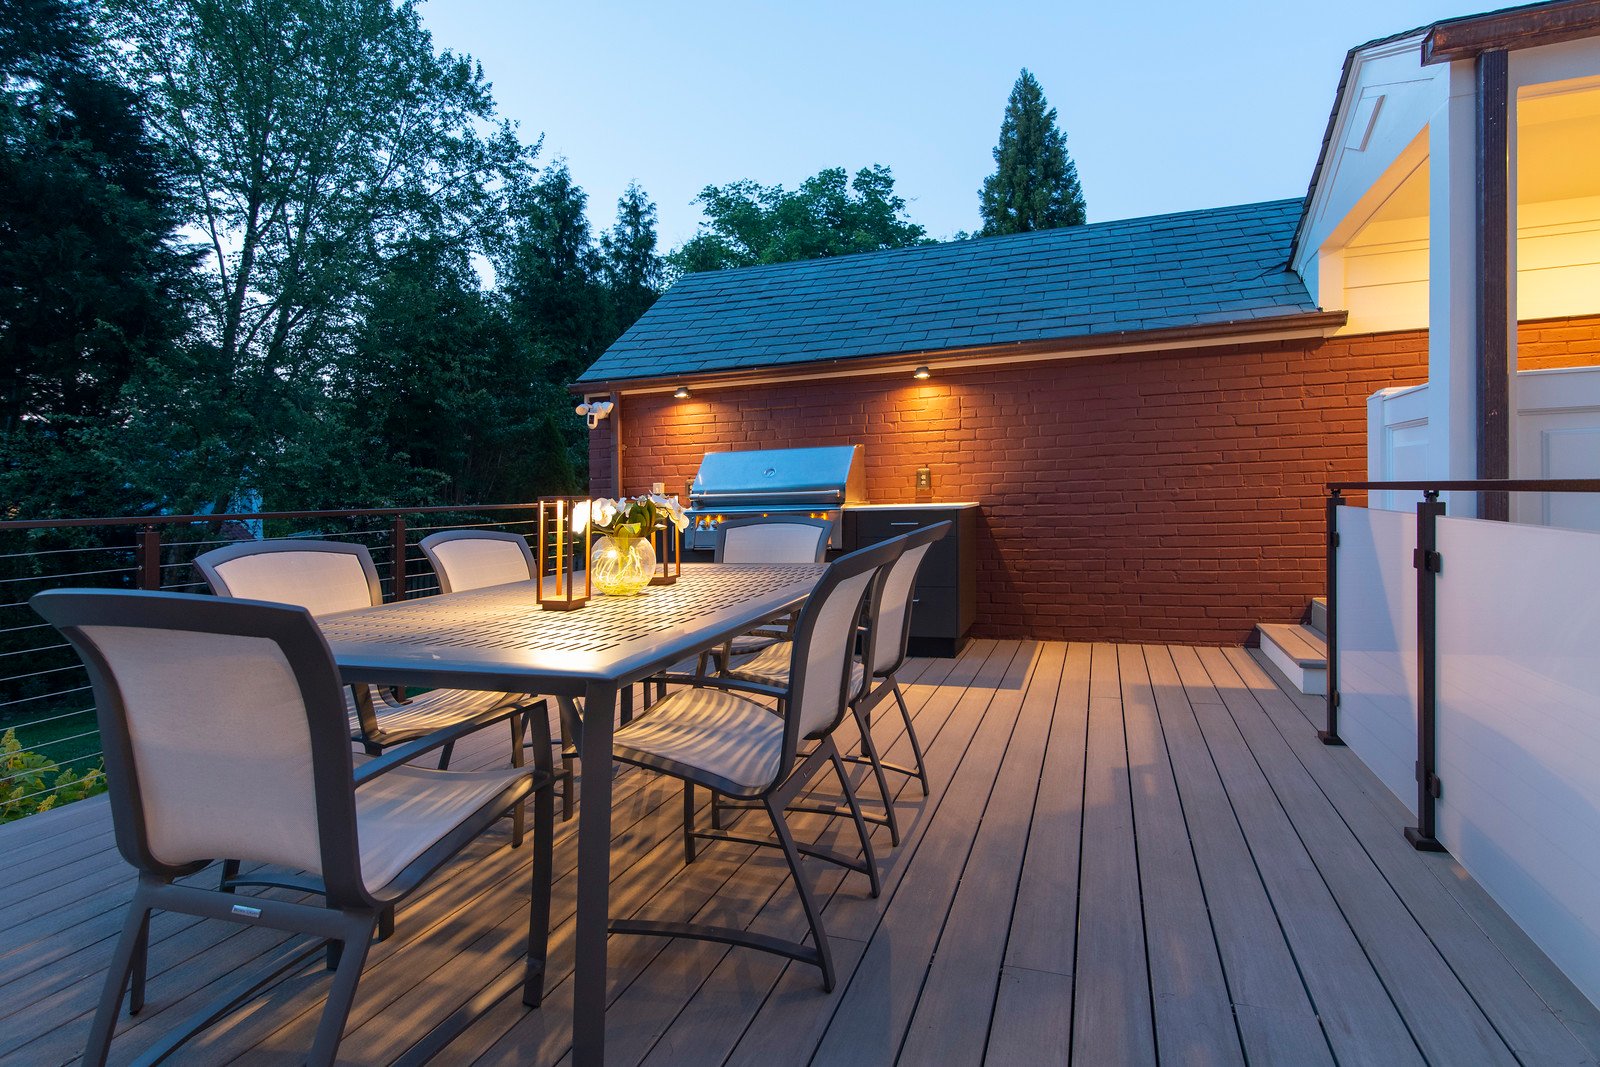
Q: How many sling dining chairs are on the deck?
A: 6